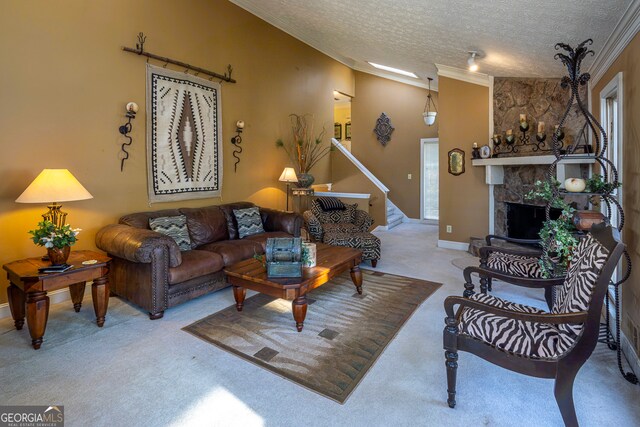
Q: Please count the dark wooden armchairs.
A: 2